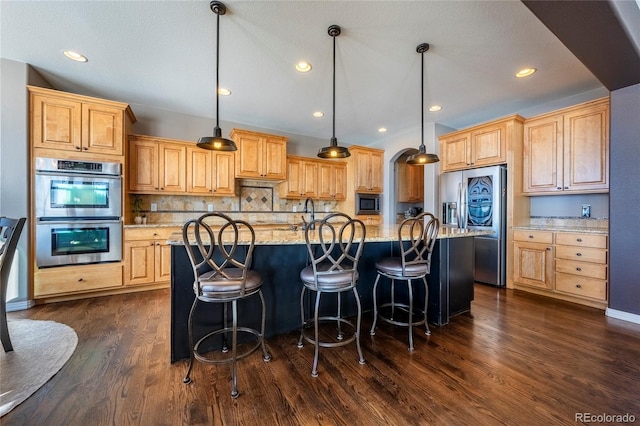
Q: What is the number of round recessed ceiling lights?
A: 7